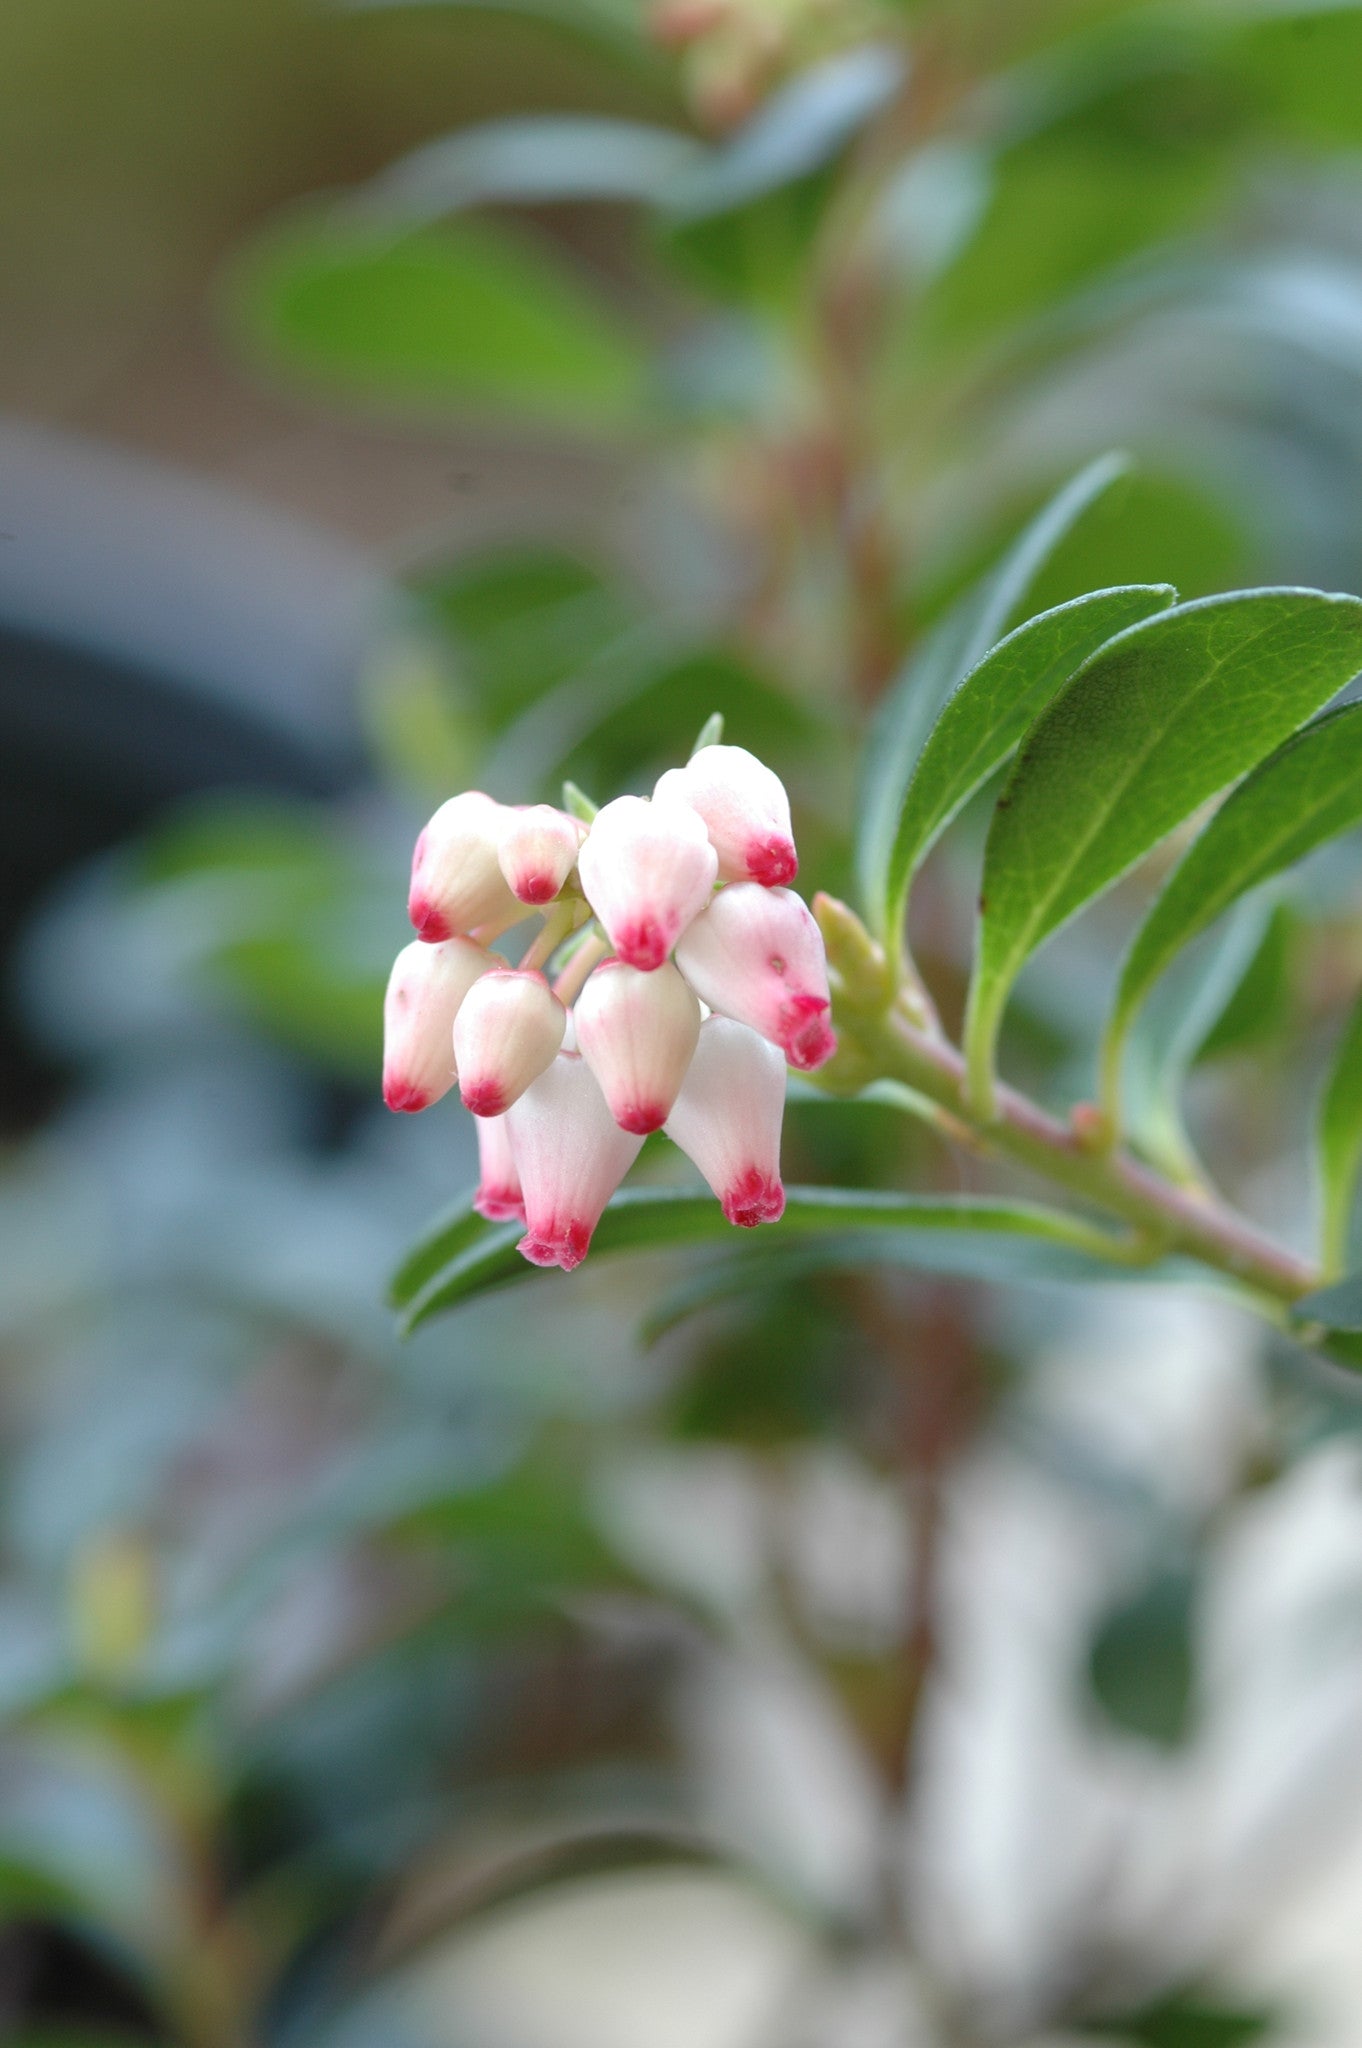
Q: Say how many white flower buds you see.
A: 11